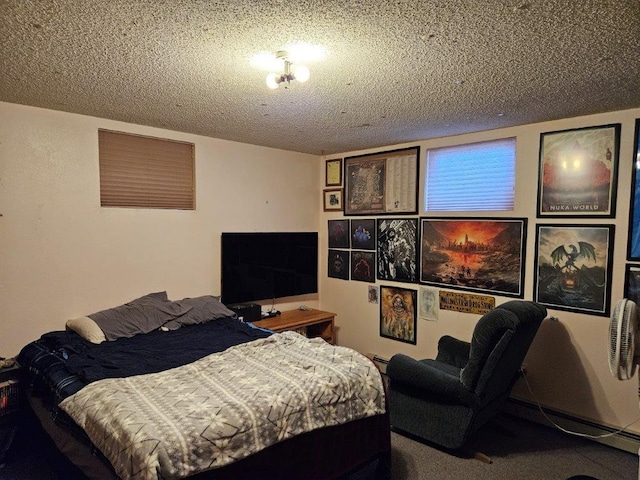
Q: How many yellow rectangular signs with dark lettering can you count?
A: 1